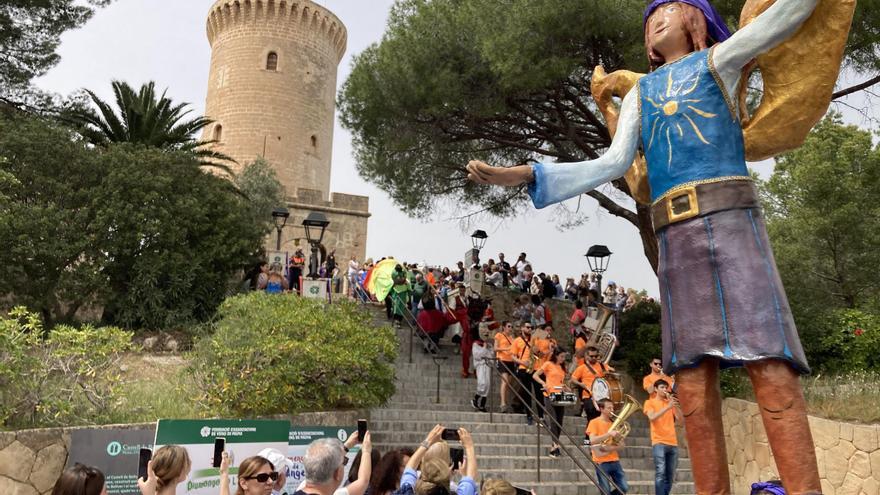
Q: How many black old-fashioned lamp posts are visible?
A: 4